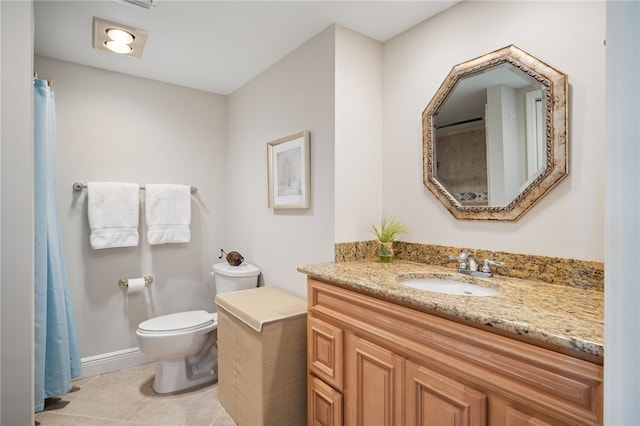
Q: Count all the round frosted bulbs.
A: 2